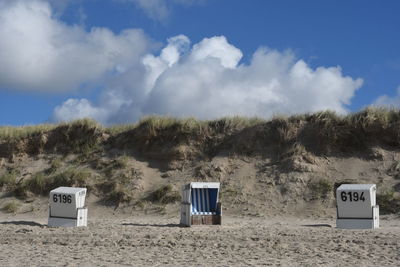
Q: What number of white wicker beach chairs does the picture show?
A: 3